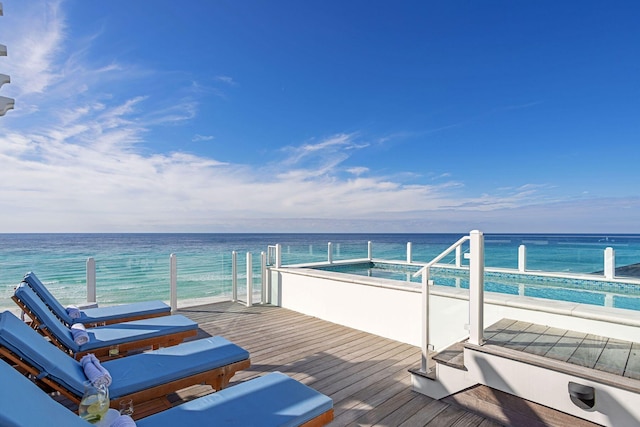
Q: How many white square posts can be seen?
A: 14